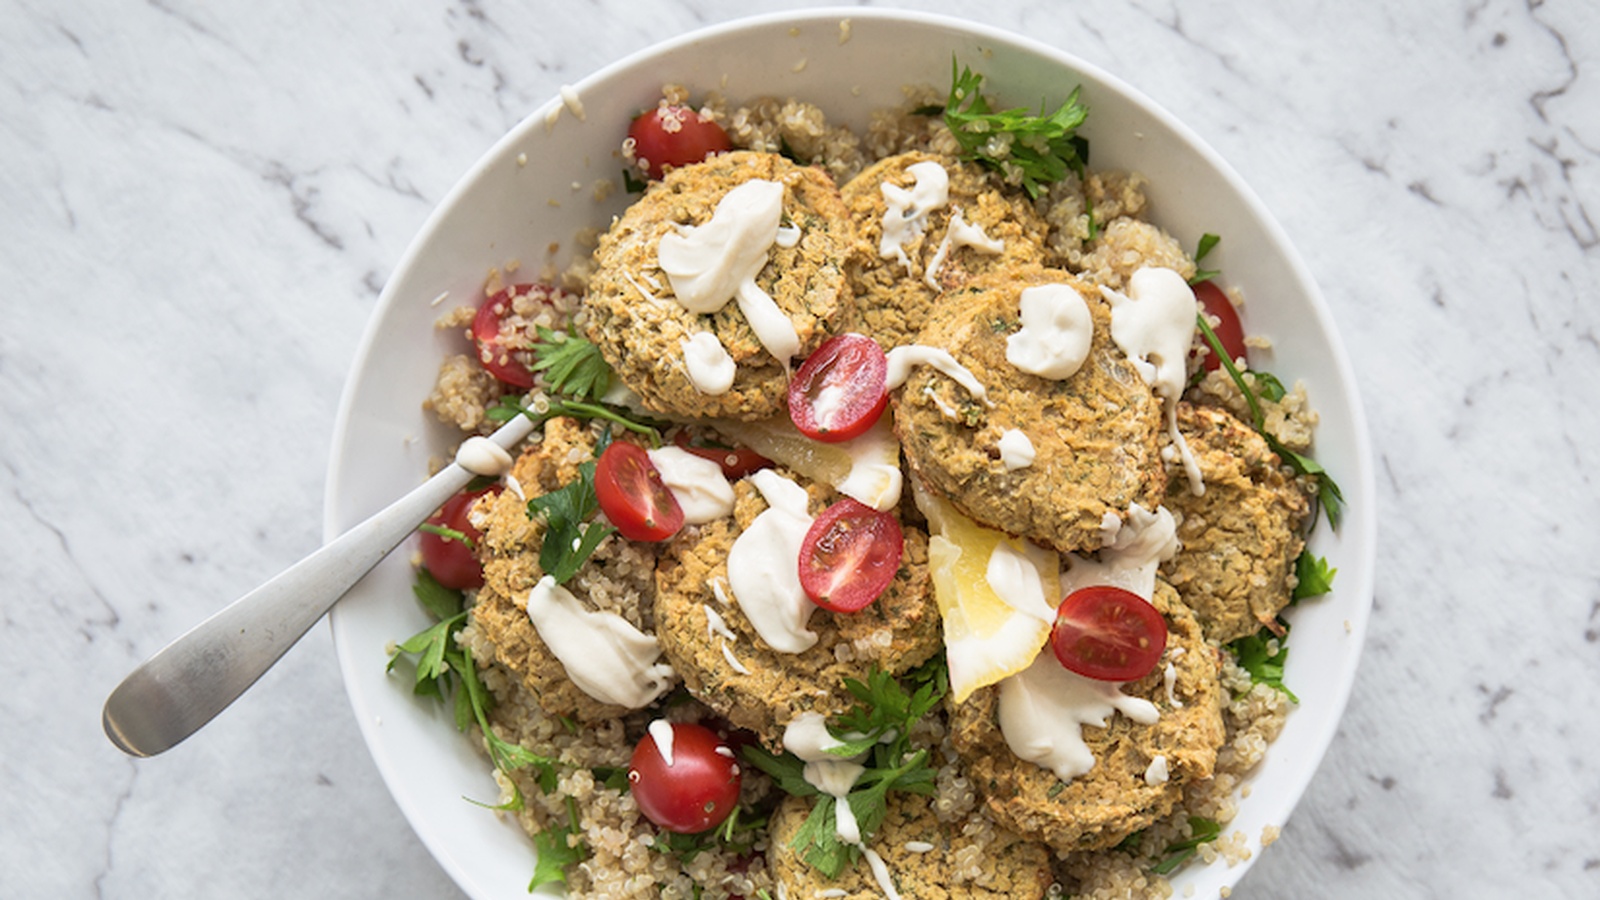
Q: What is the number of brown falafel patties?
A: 8